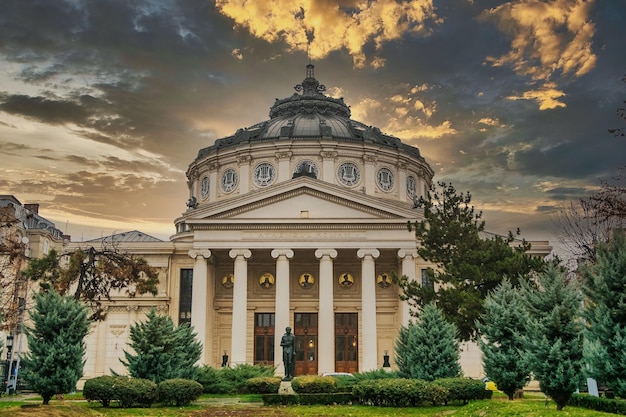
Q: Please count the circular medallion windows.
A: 7